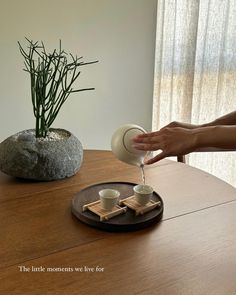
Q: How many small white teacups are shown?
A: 2